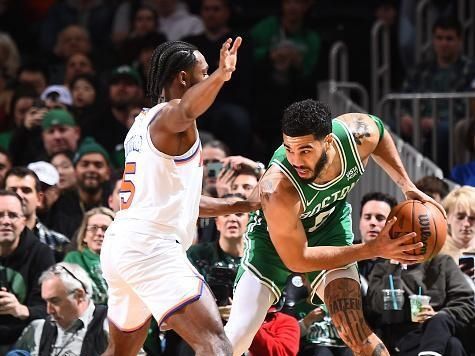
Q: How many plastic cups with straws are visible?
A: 2